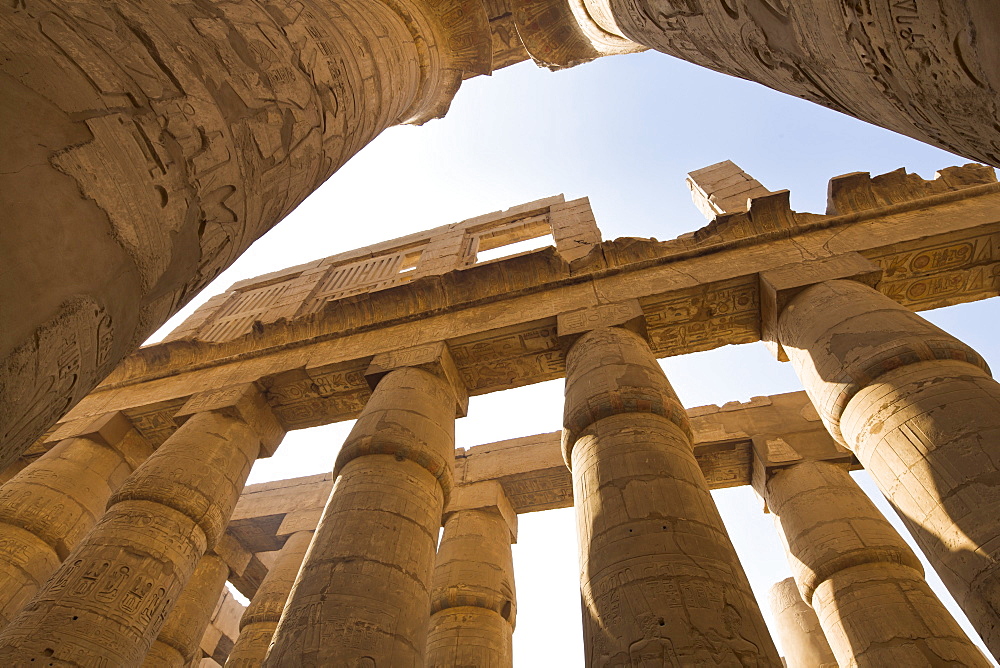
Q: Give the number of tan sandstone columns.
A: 12